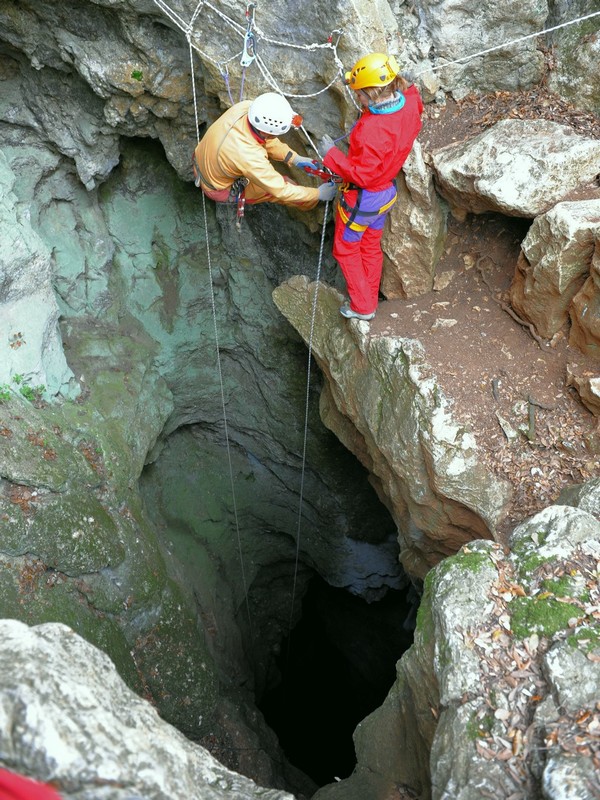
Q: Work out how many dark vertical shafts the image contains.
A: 1